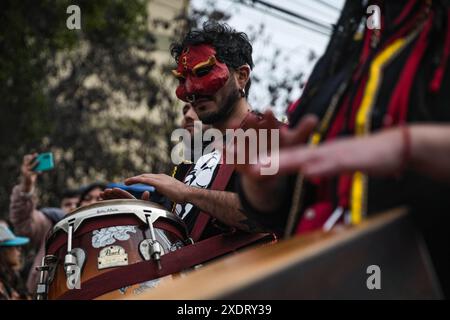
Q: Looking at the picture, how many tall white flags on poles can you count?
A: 0